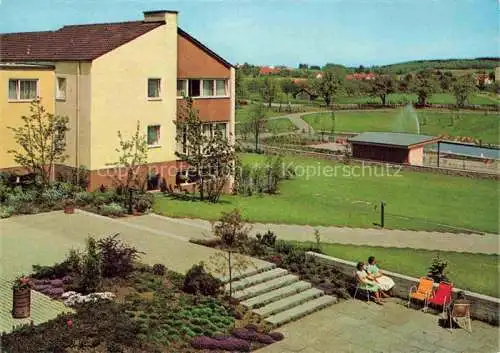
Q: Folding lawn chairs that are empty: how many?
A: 3